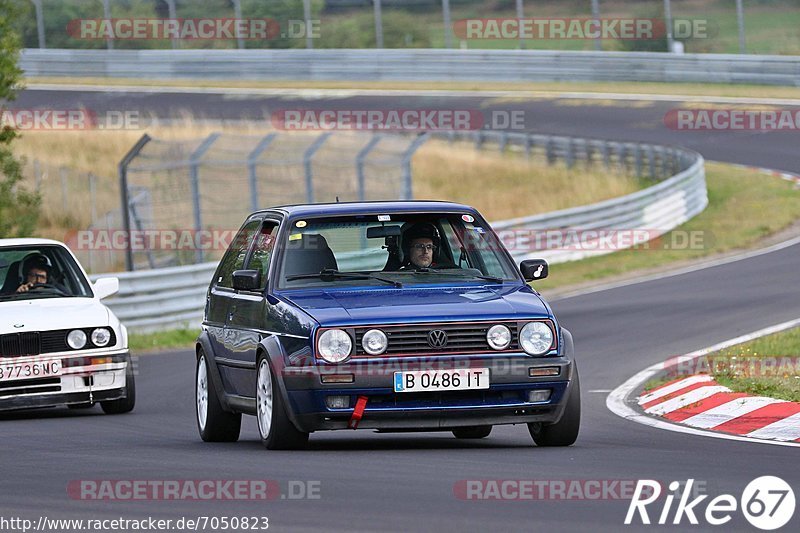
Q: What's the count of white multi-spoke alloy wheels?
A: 2